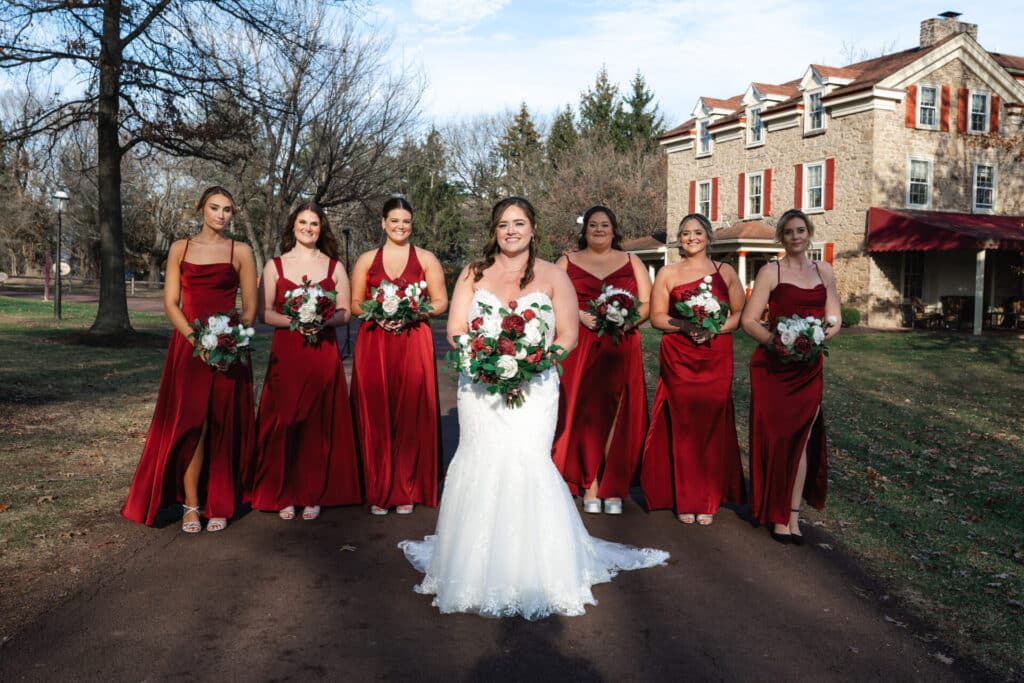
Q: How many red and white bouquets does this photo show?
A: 7